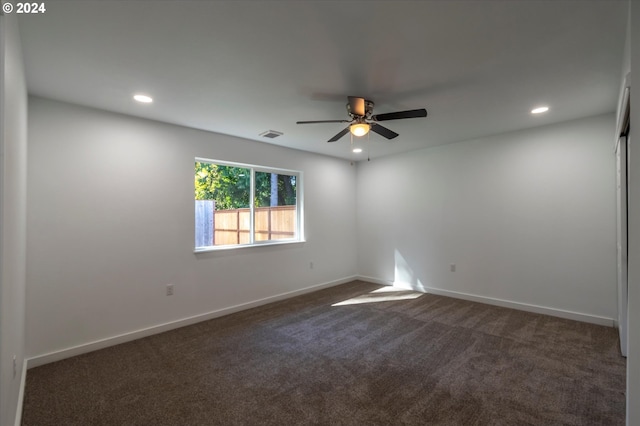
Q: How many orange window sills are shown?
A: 0